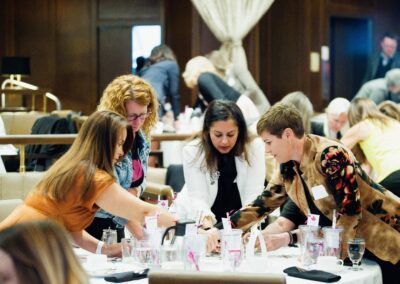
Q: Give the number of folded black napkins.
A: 2